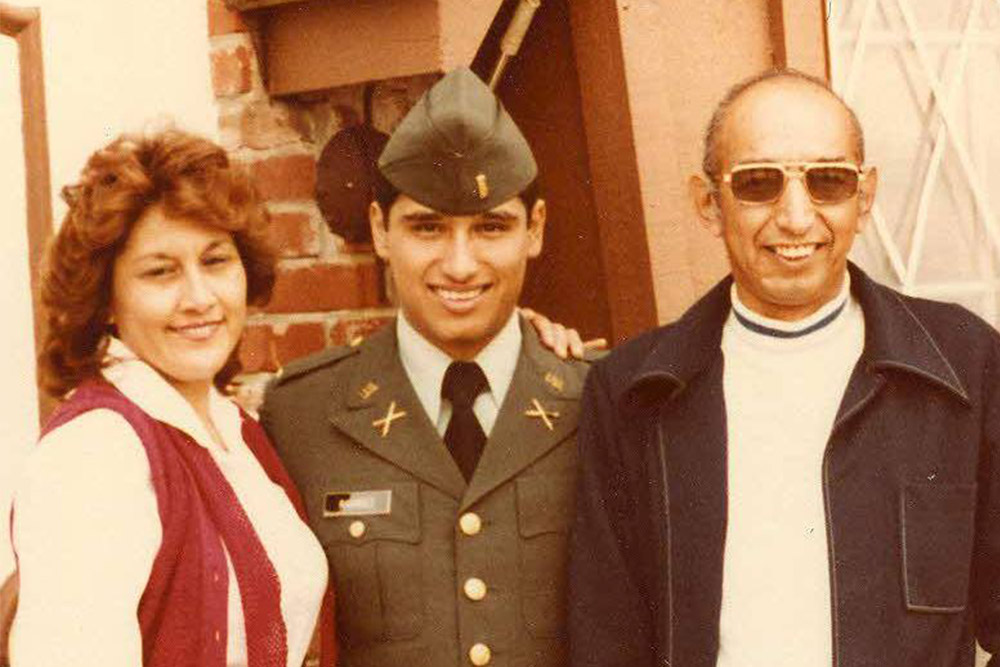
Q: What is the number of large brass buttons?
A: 3